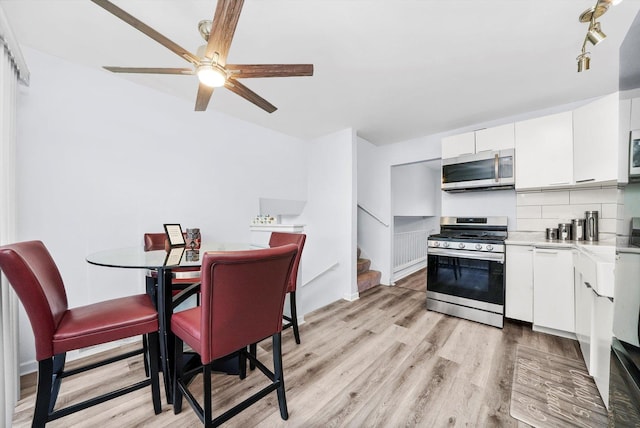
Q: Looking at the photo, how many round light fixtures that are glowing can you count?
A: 1